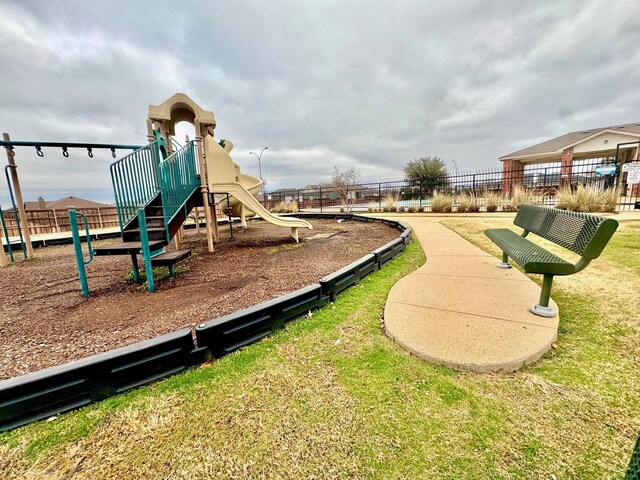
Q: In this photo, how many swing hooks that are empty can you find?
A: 5